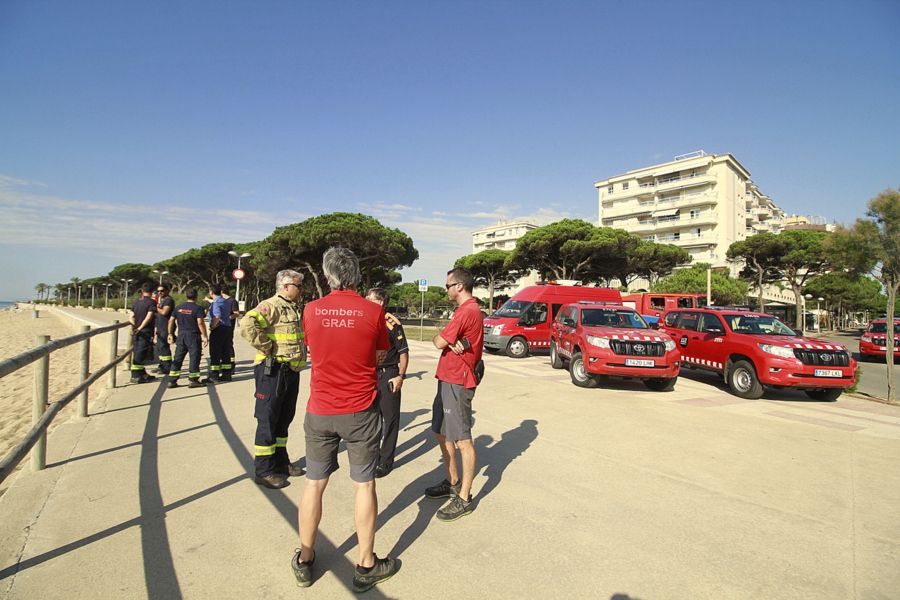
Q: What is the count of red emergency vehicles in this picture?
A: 5